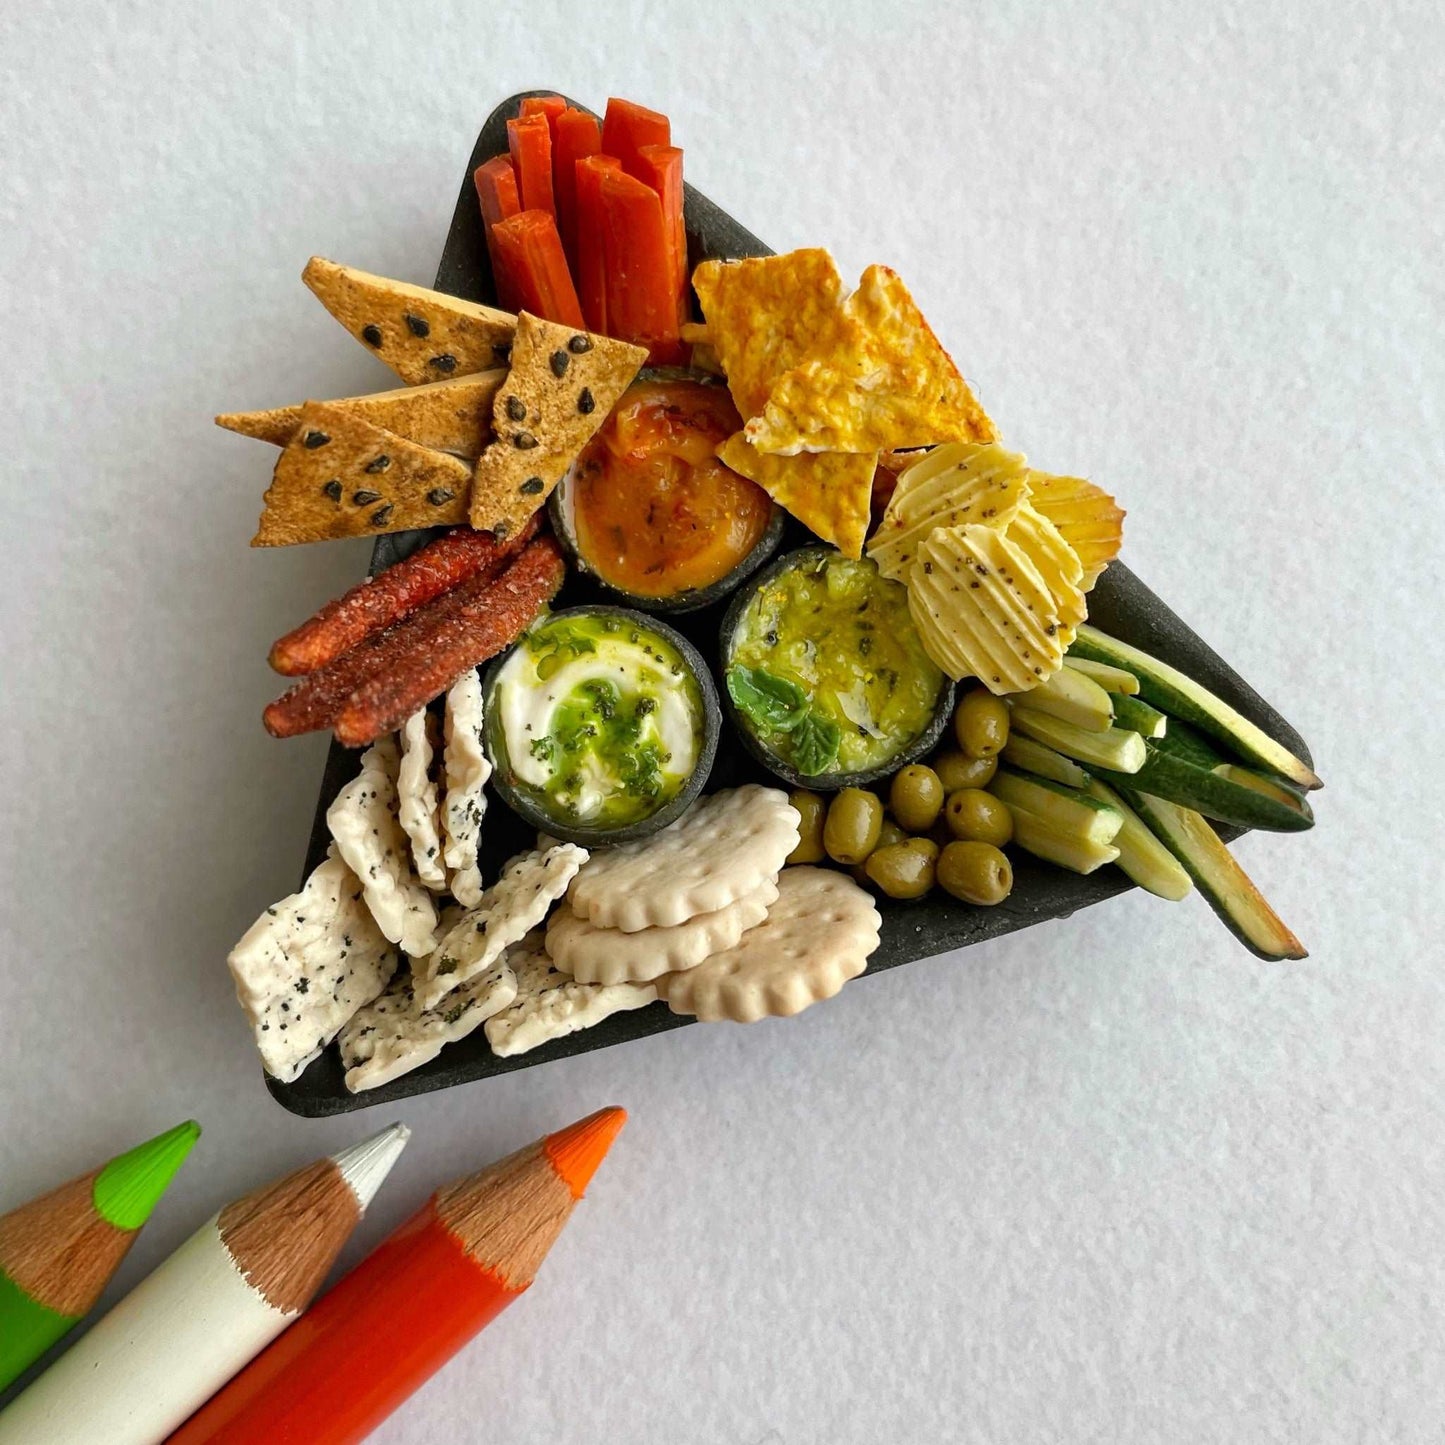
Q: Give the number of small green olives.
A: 9